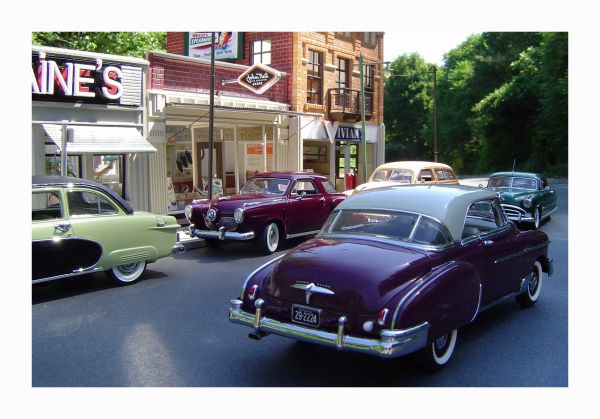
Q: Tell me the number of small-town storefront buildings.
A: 3